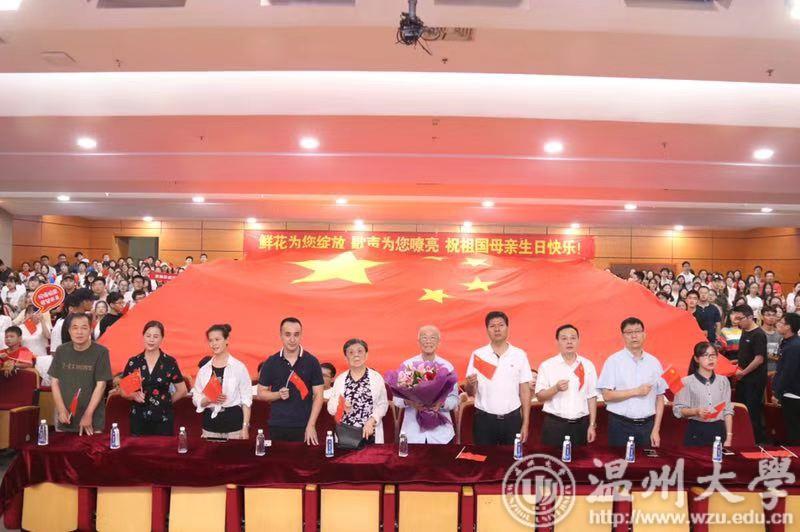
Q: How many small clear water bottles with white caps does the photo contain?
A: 10